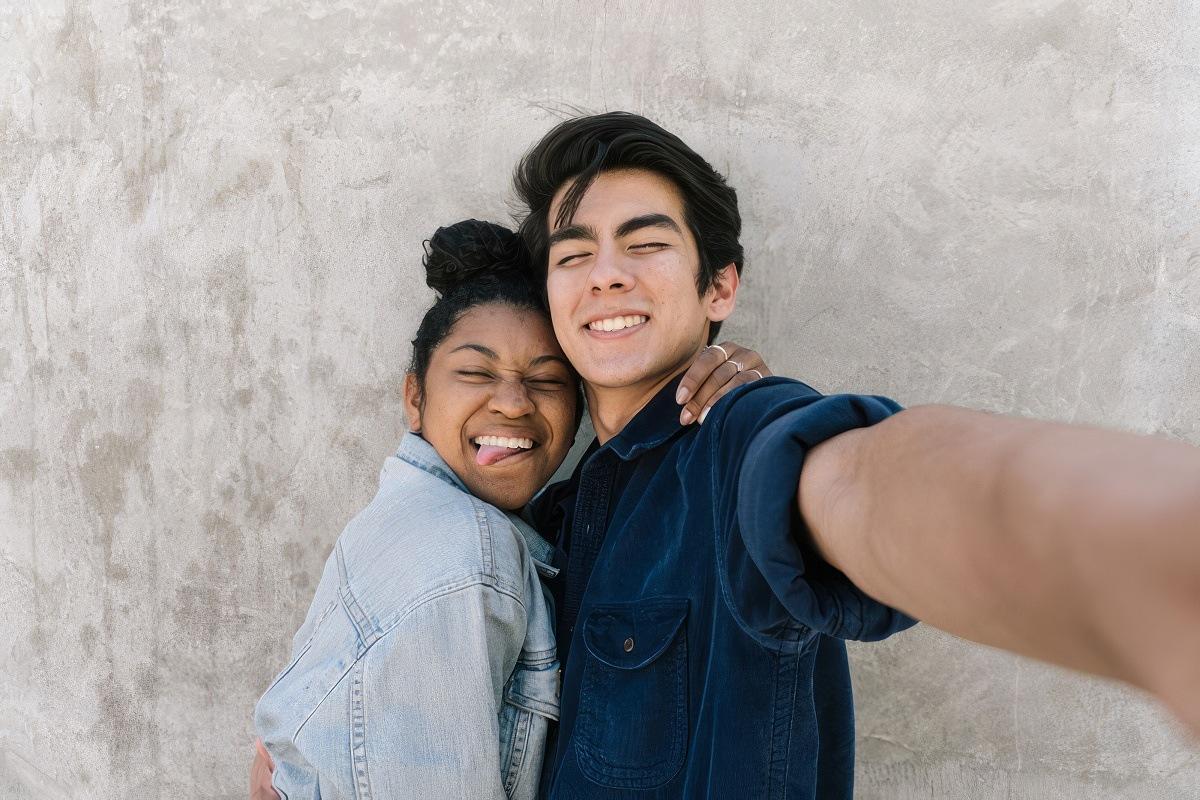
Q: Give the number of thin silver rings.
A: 3